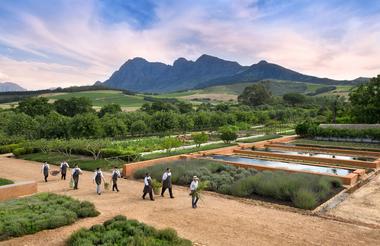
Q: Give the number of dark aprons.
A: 7